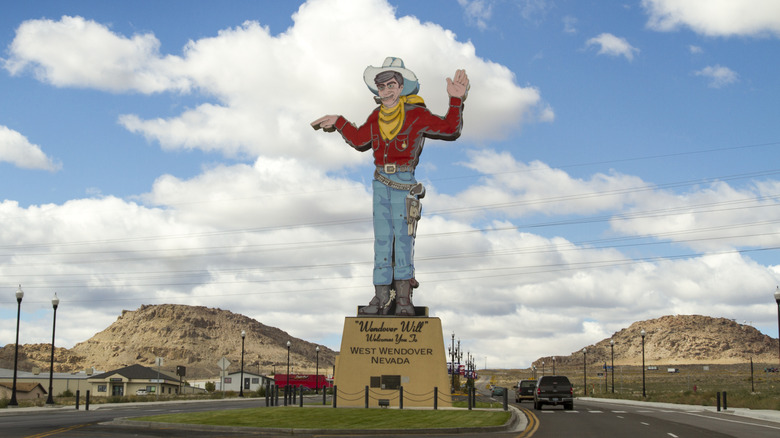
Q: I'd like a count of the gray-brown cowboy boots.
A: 2